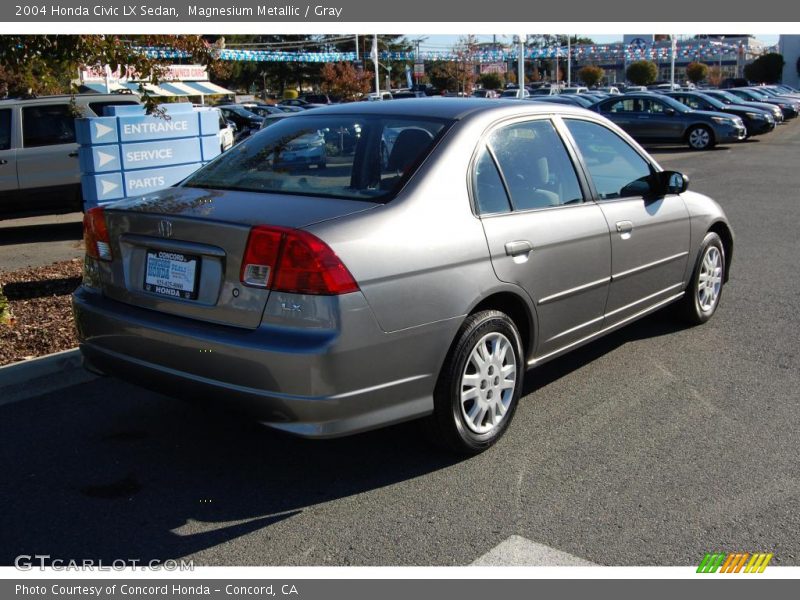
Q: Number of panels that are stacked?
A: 3